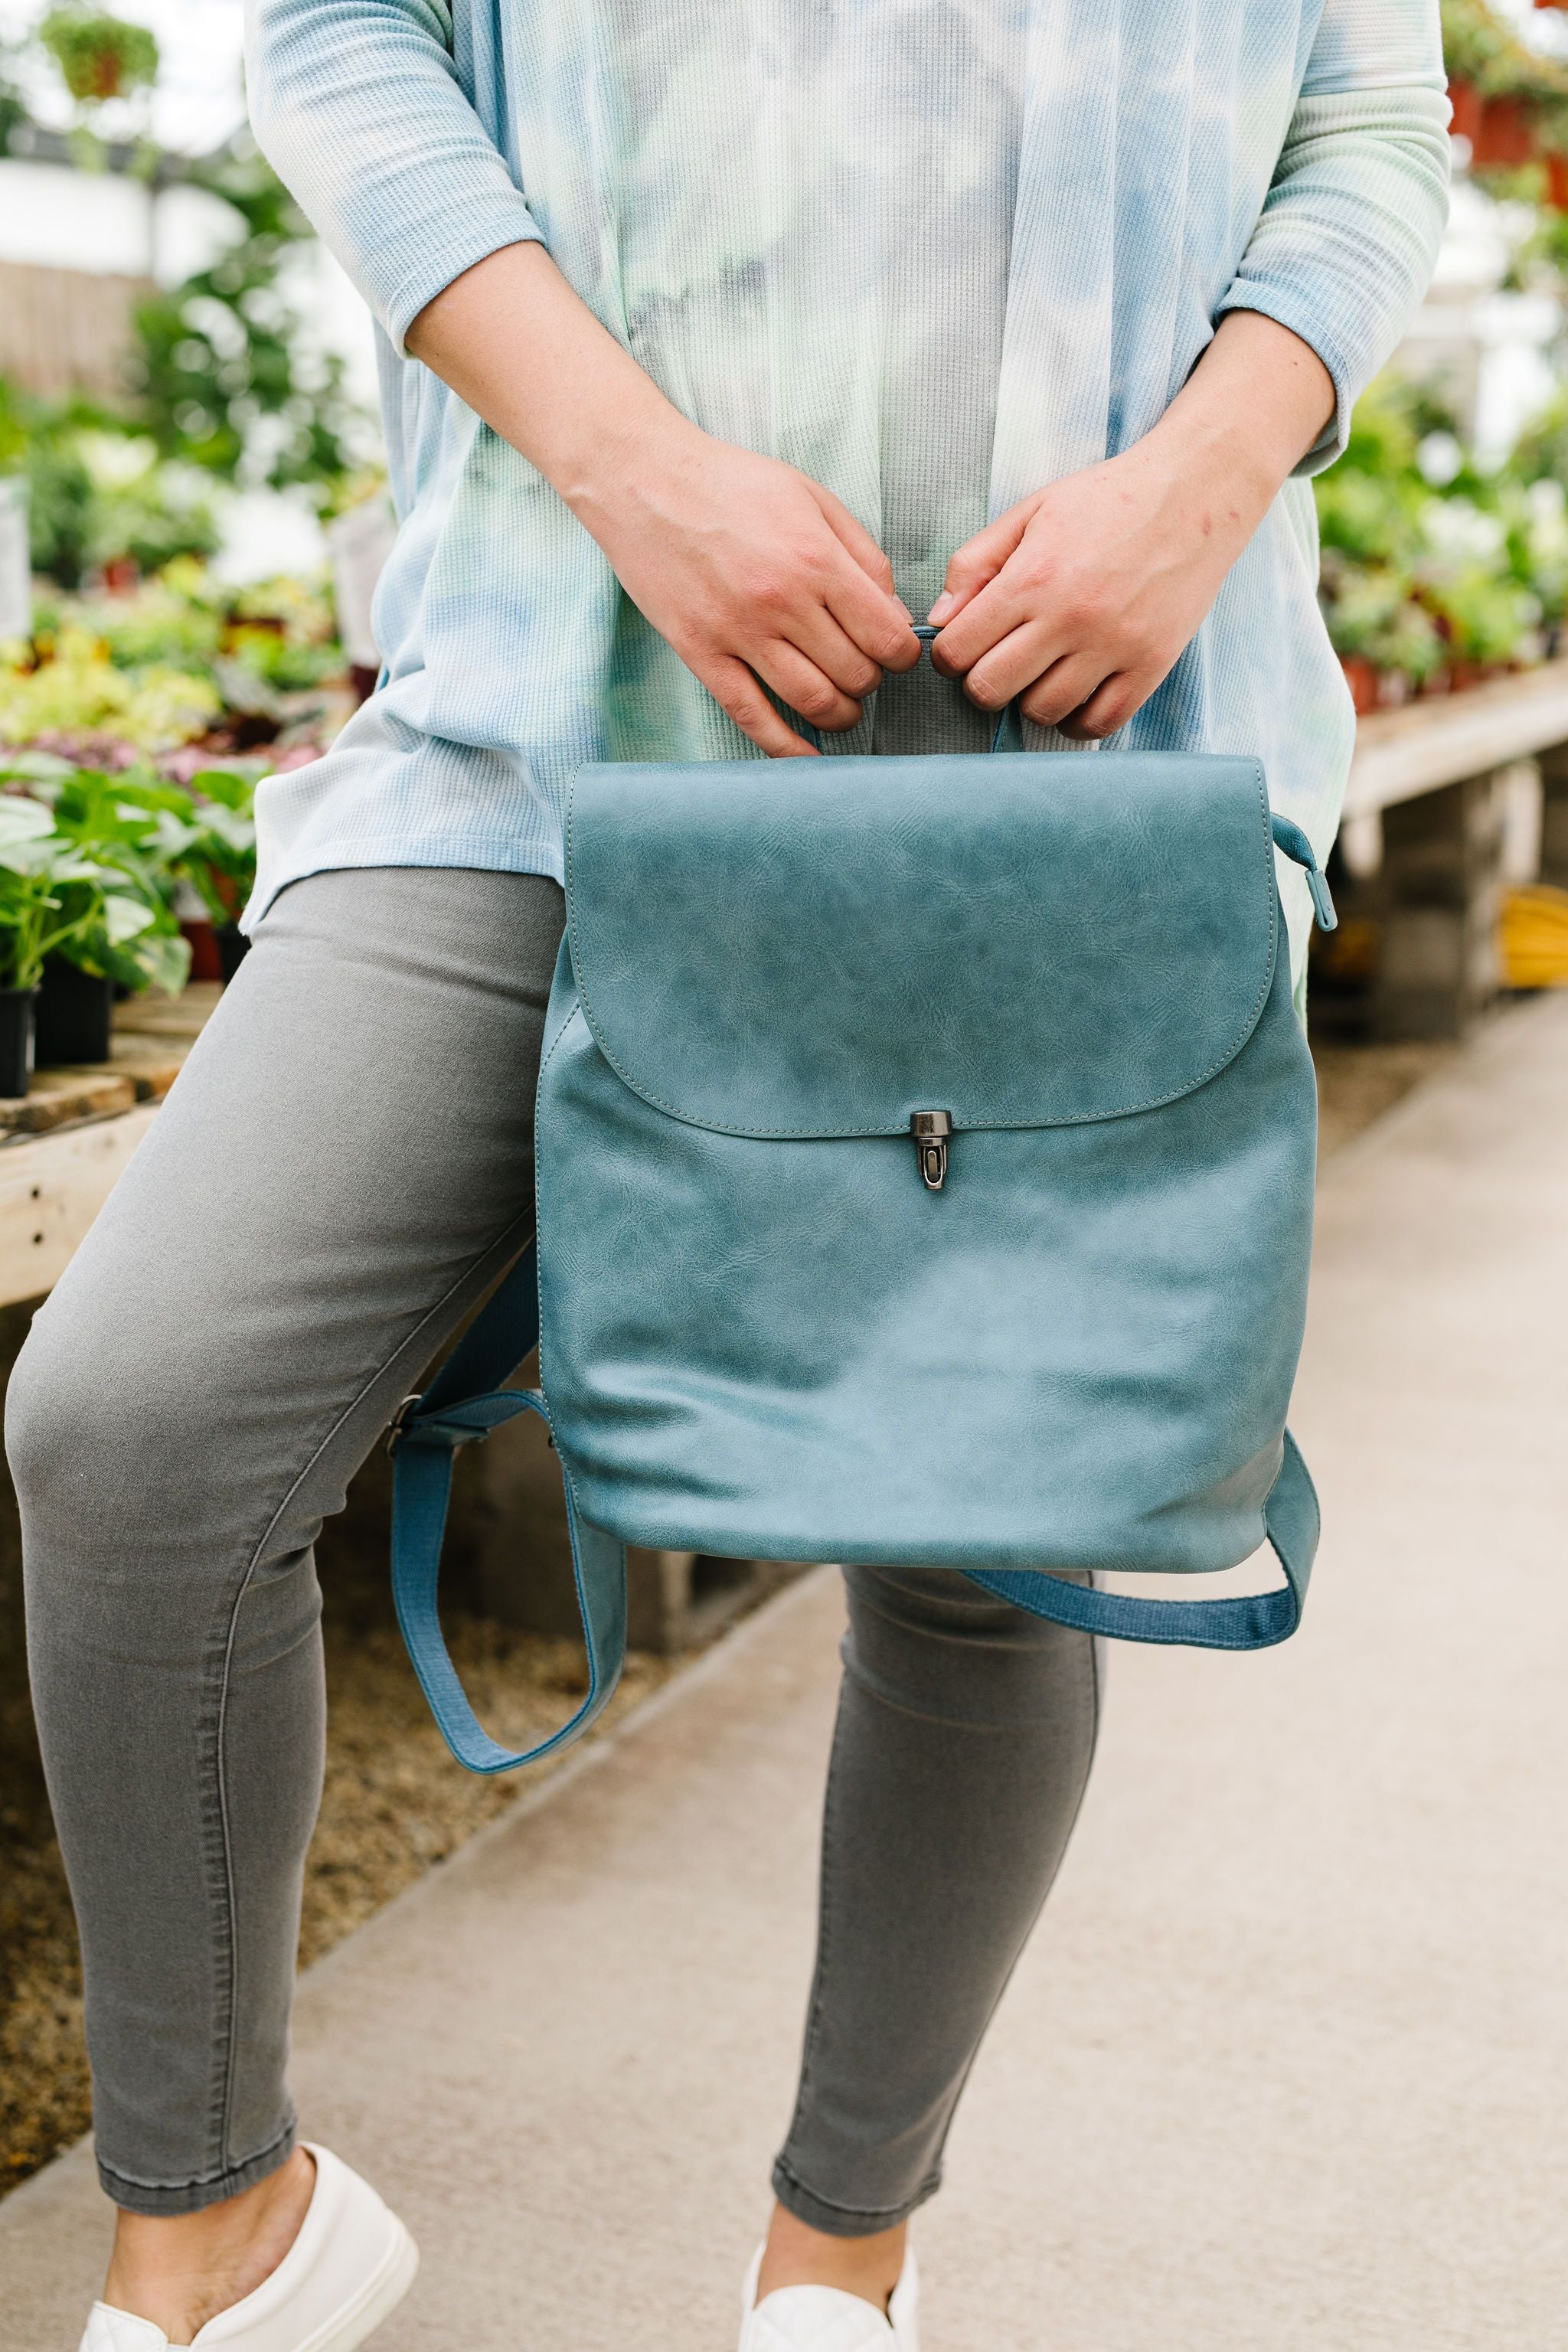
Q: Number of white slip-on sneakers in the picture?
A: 2